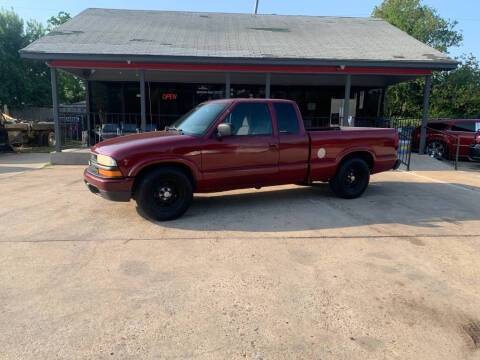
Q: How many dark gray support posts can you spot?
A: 6